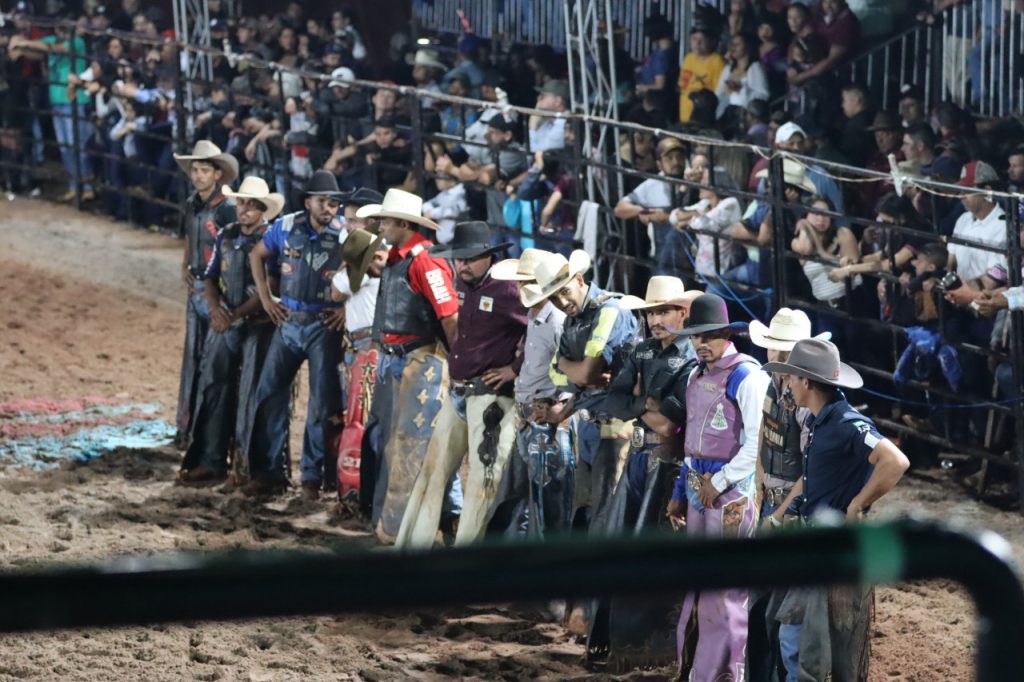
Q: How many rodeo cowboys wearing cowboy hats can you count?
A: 13